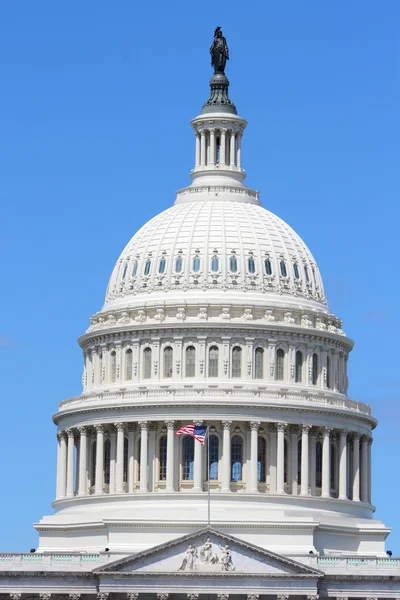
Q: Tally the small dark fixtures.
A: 4